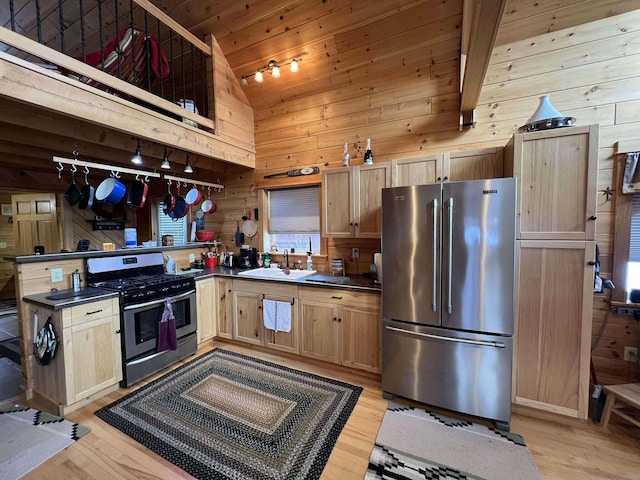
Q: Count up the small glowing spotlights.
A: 6